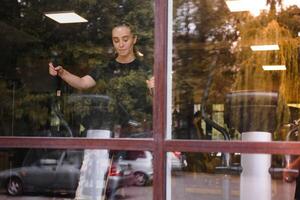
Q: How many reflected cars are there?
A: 2